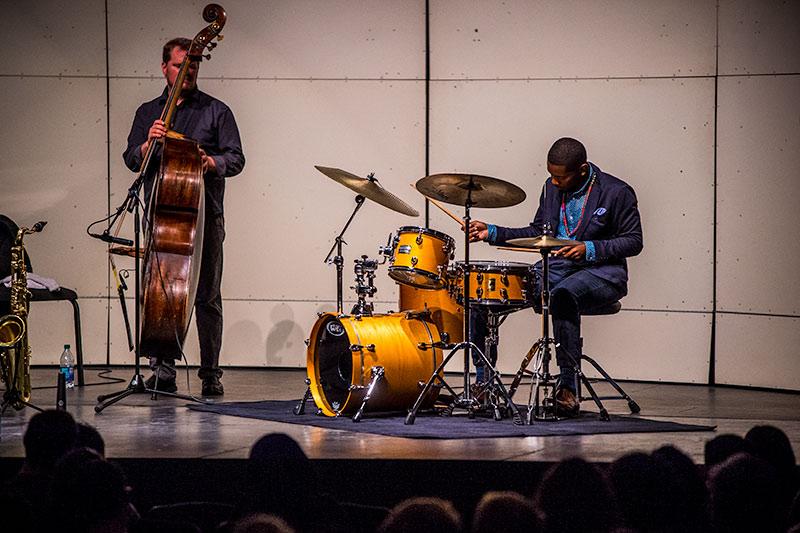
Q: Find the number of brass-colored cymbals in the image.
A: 3